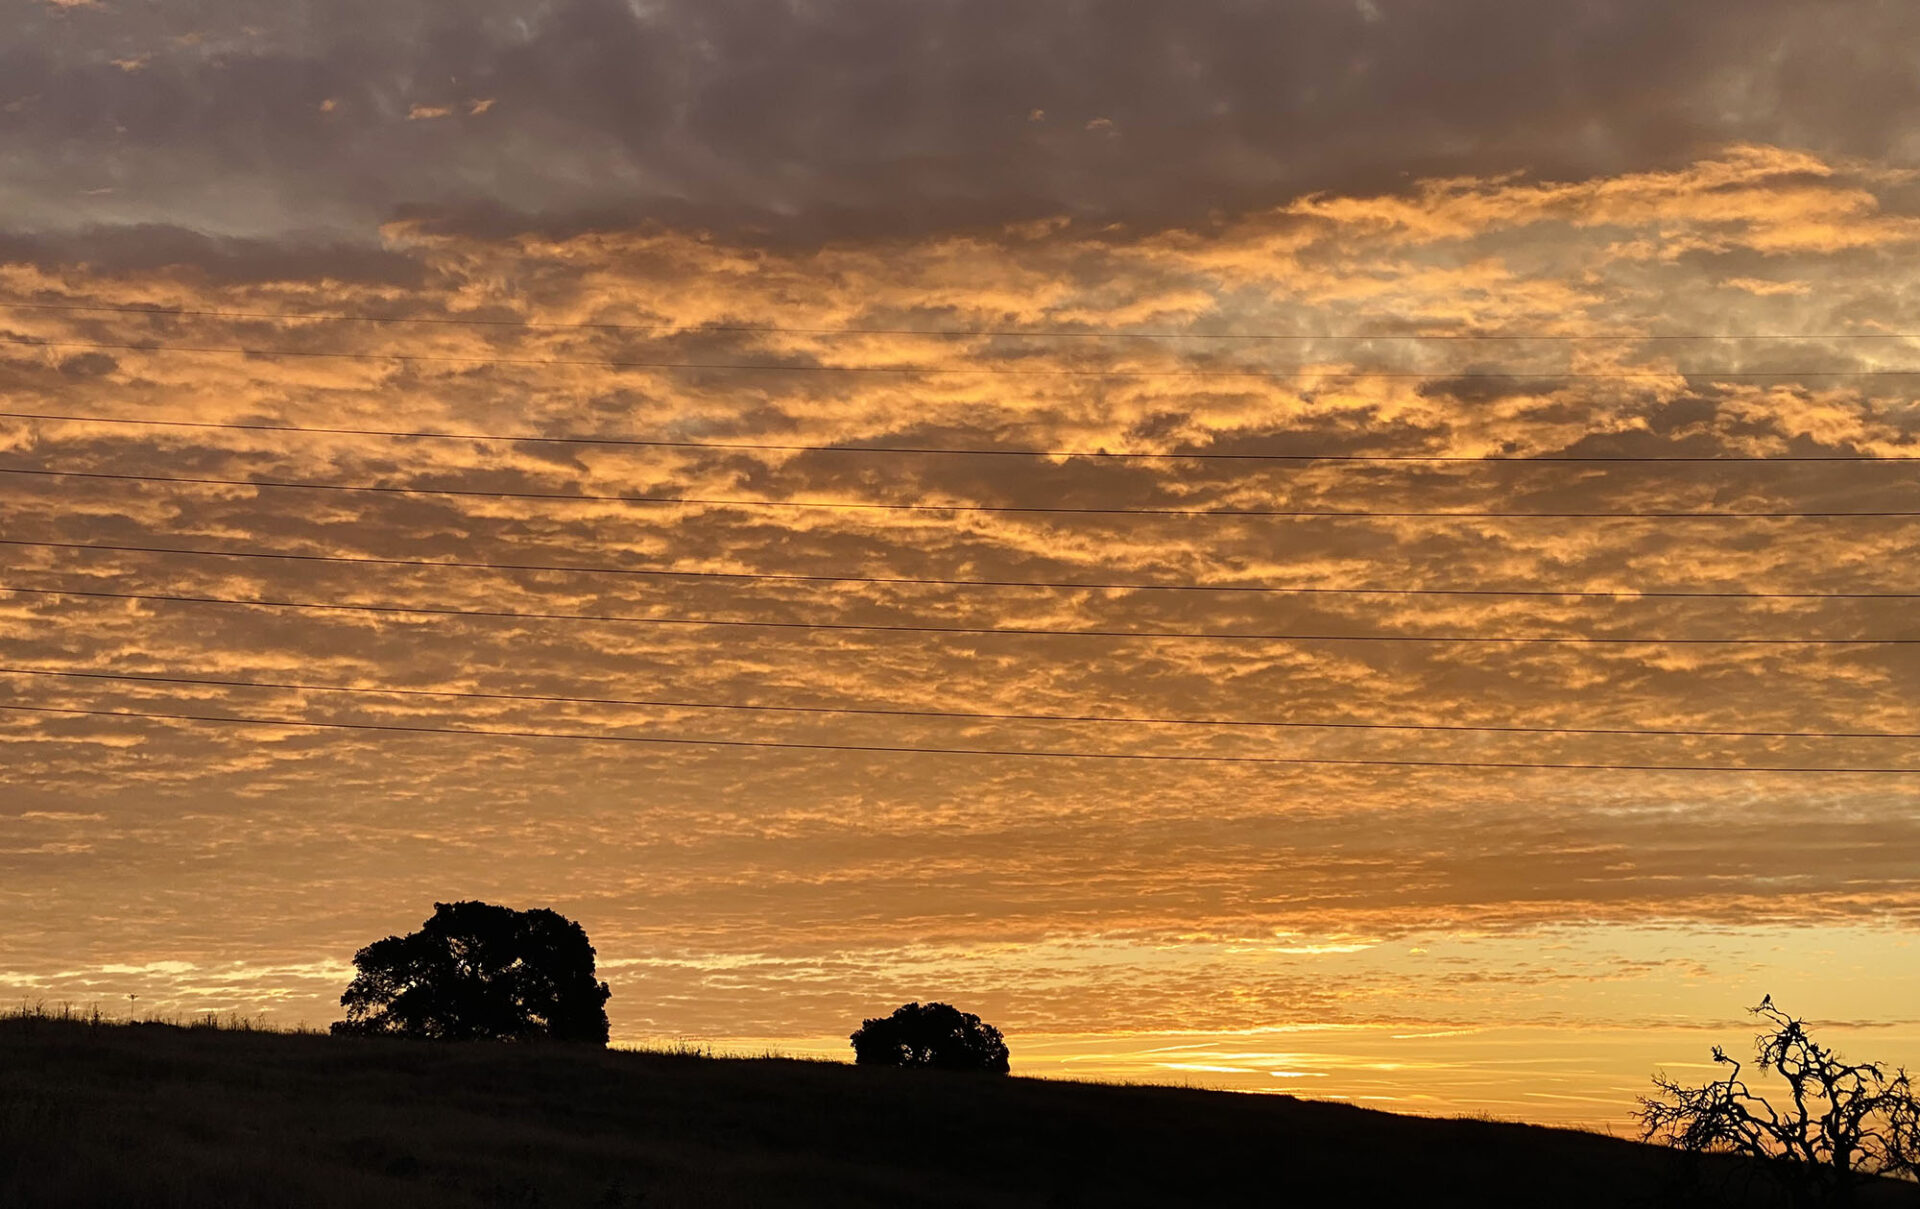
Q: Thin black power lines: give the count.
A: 8